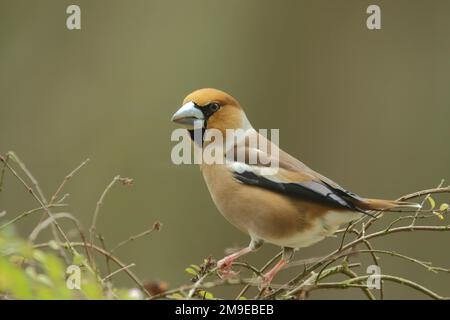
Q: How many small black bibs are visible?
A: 1